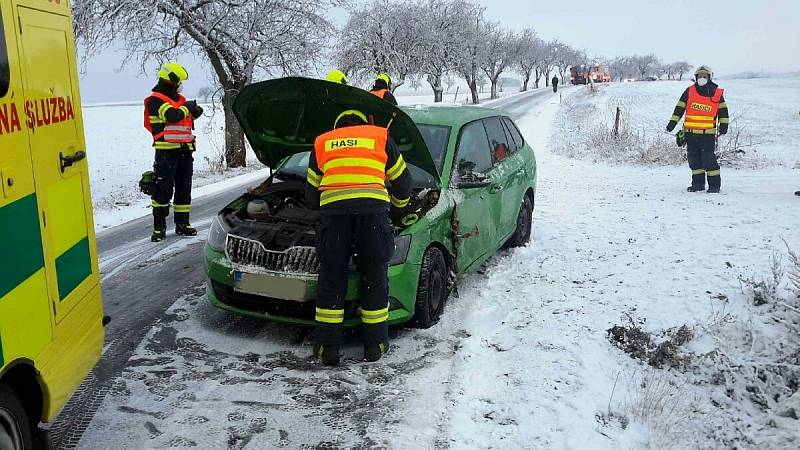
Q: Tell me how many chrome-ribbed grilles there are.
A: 1